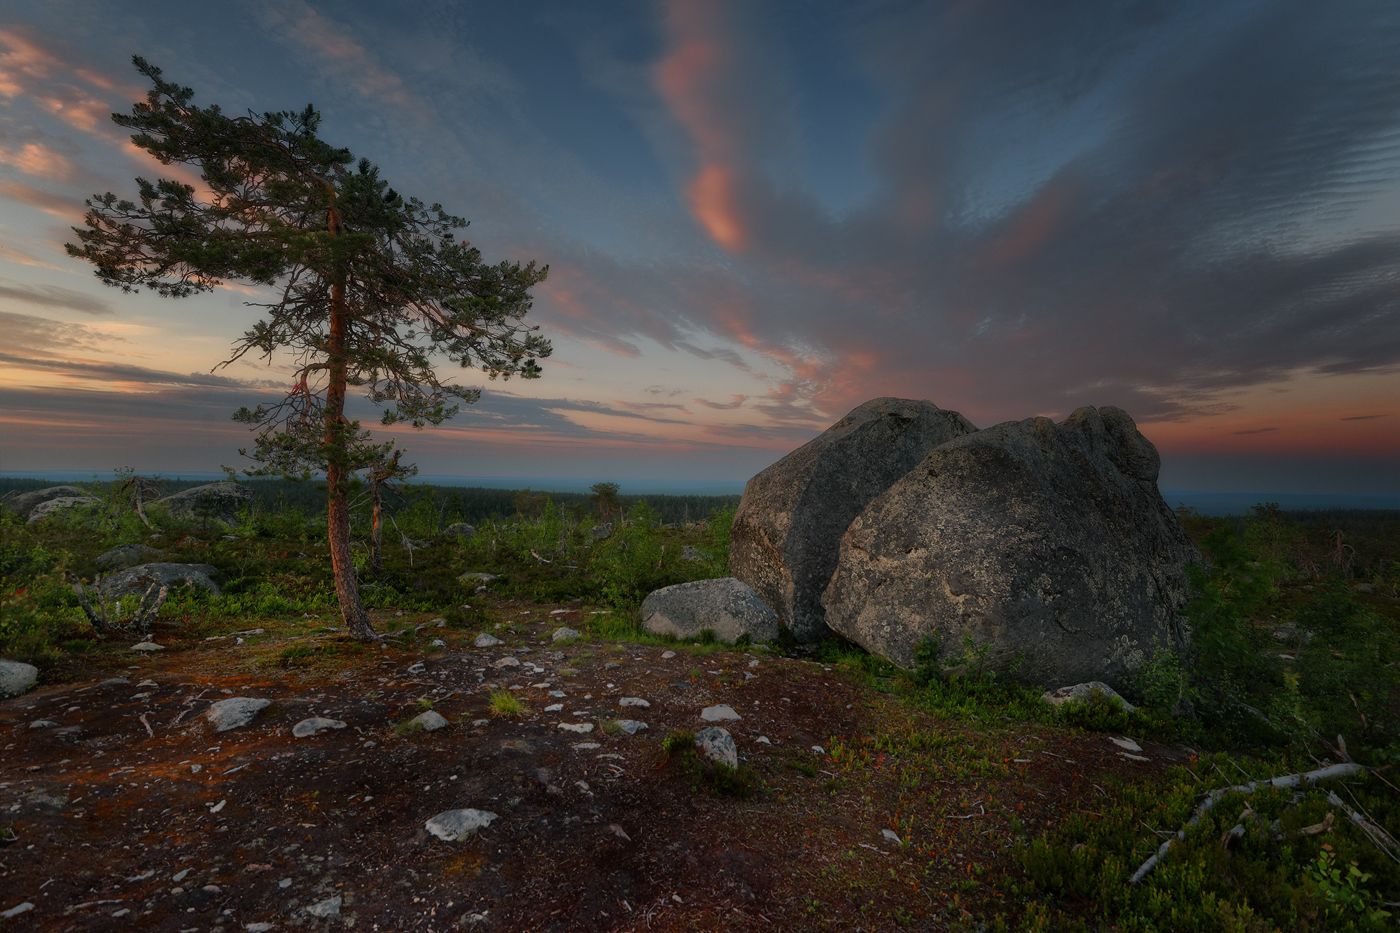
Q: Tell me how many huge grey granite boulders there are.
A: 2